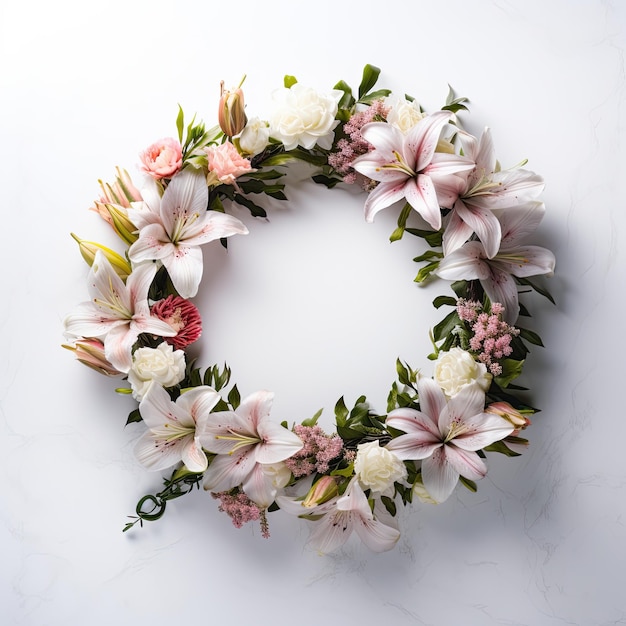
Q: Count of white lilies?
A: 9